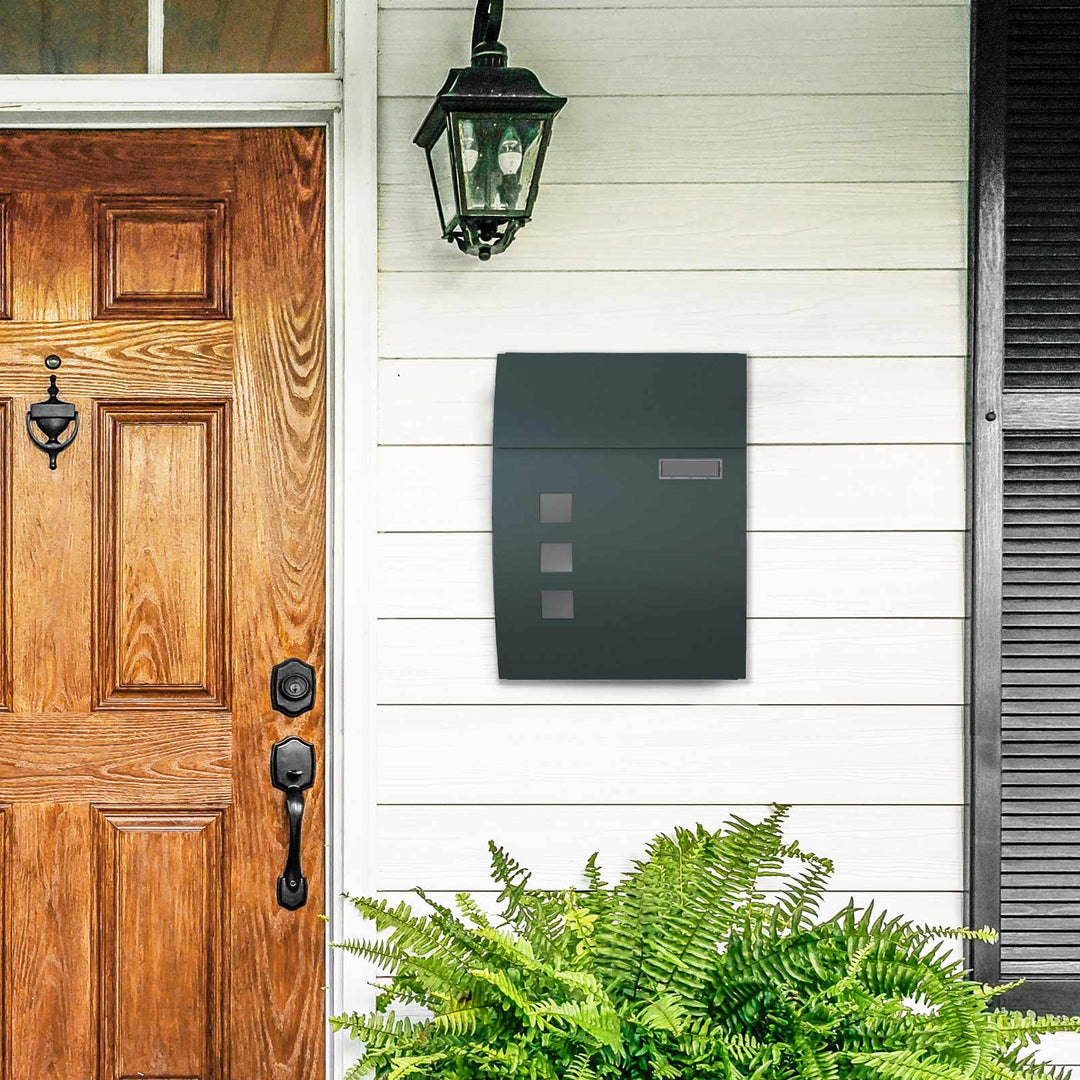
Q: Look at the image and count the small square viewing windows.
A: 3